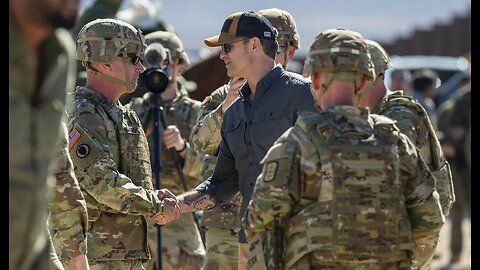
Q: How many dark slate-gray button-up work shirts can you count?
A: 1